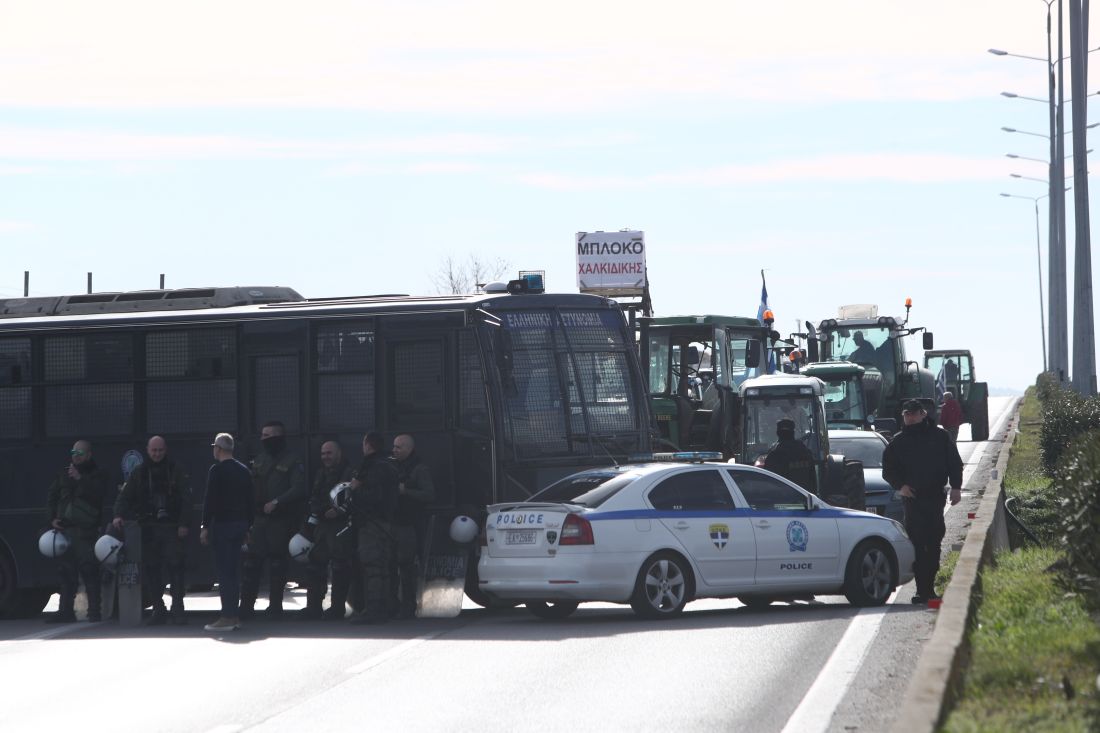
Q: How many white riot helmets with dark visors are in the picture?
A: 5